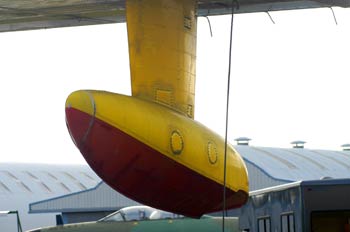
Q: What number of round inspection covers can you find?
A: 2